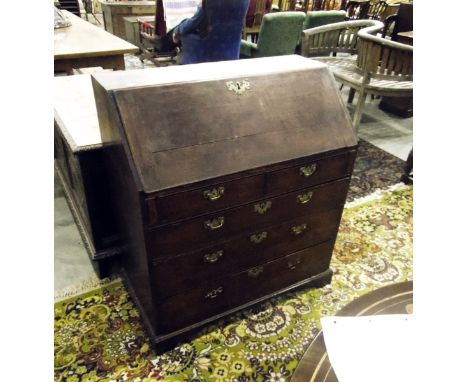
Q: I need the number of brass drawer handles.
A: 8